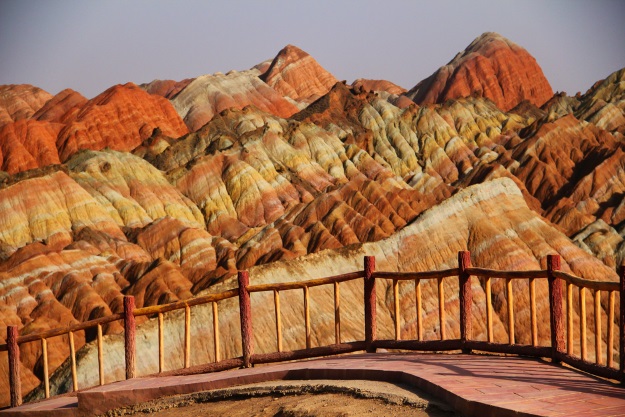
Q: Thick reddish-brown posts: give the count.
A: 7